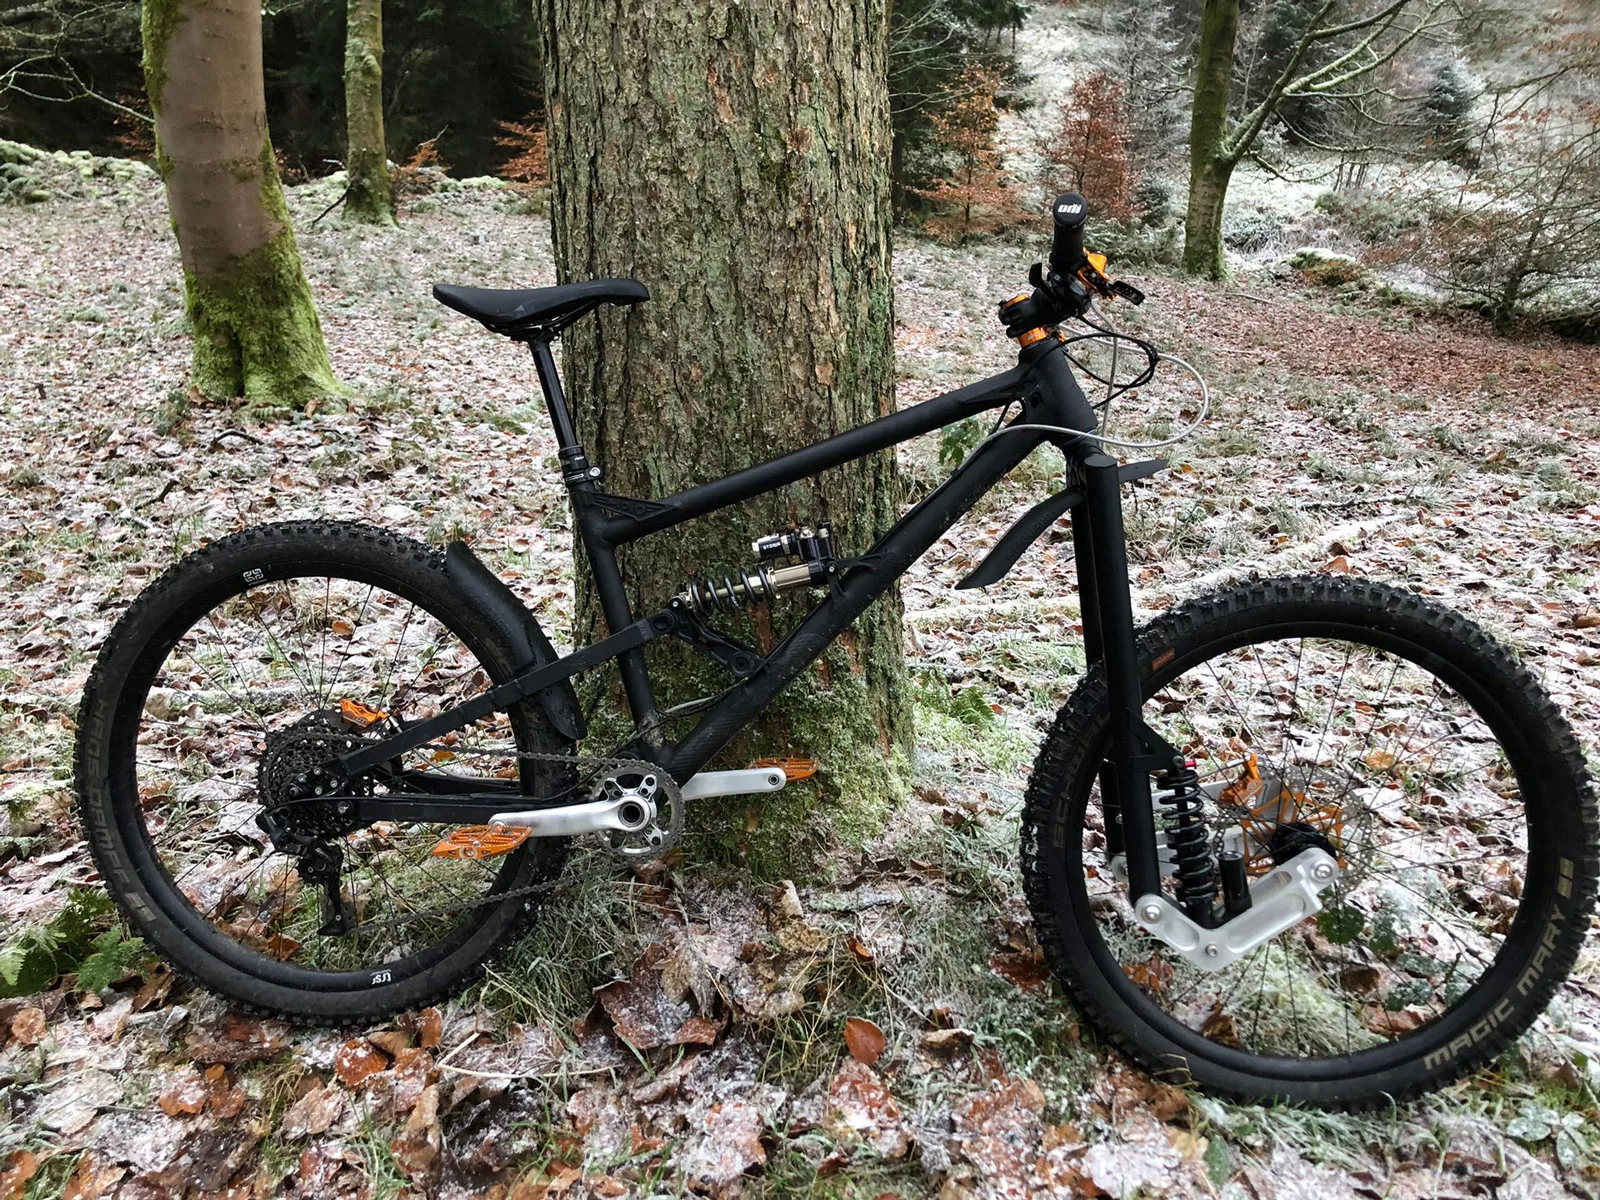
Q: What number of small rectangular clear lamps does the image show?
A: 0